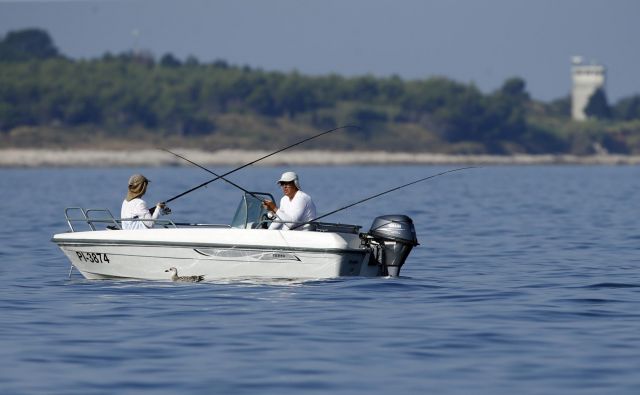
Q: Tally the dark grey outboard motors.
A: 1